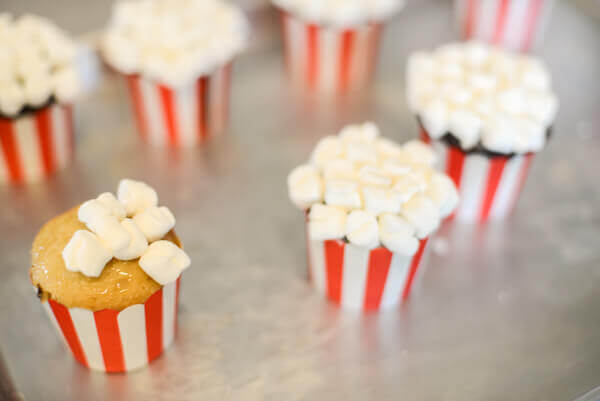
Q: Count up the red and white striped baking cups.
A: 7